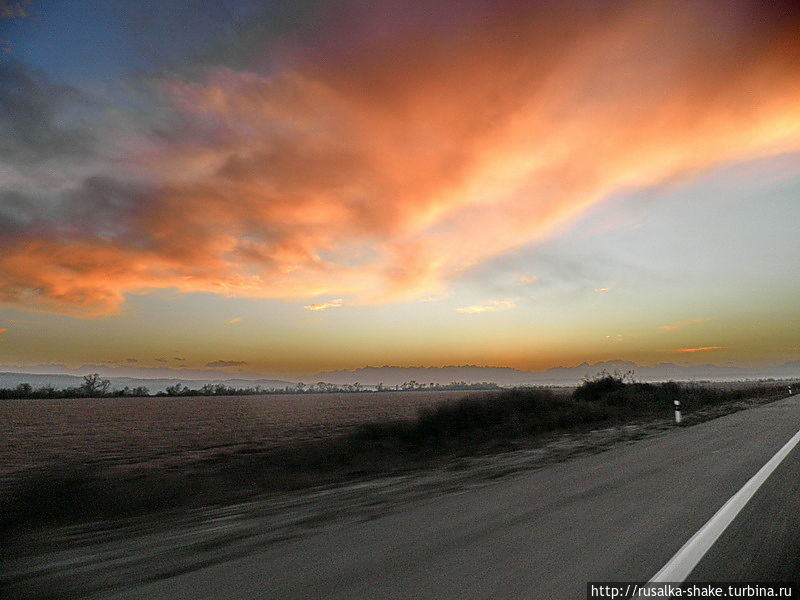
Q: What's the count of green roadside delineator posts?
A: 0